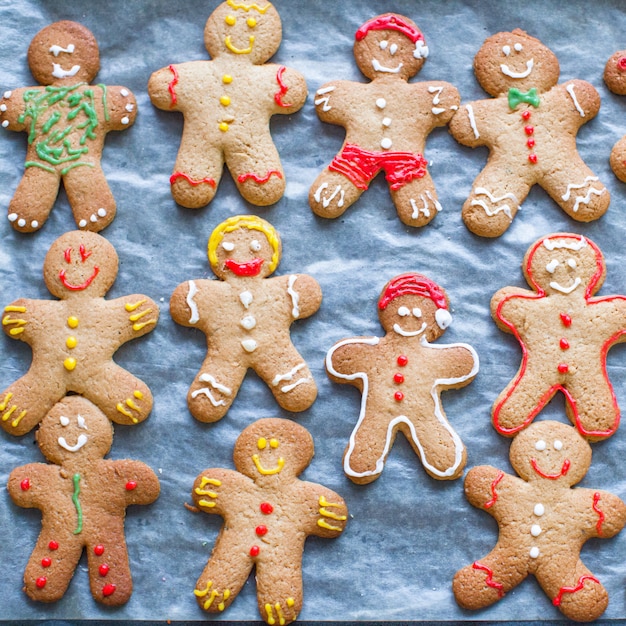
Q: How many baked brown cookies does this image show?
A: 12